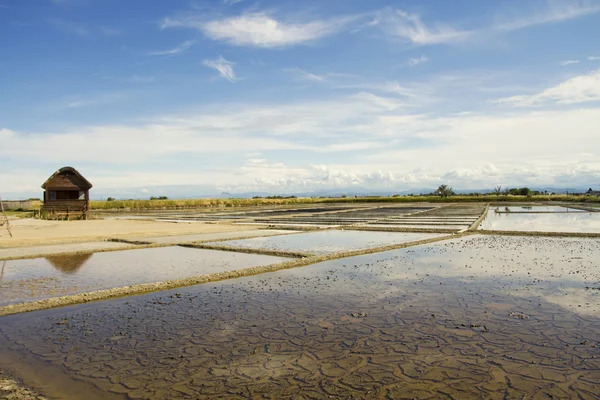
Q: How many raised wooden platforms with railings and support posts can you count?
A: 1